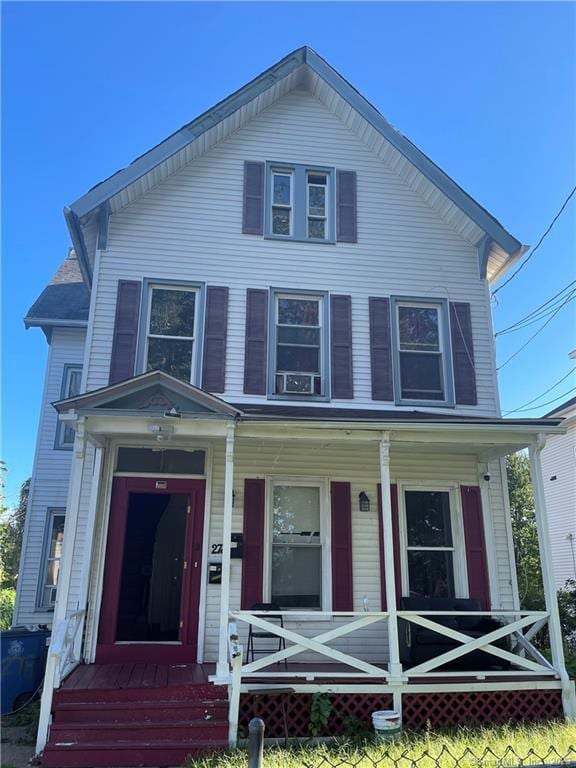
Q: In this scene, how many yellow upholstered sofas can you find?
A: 0